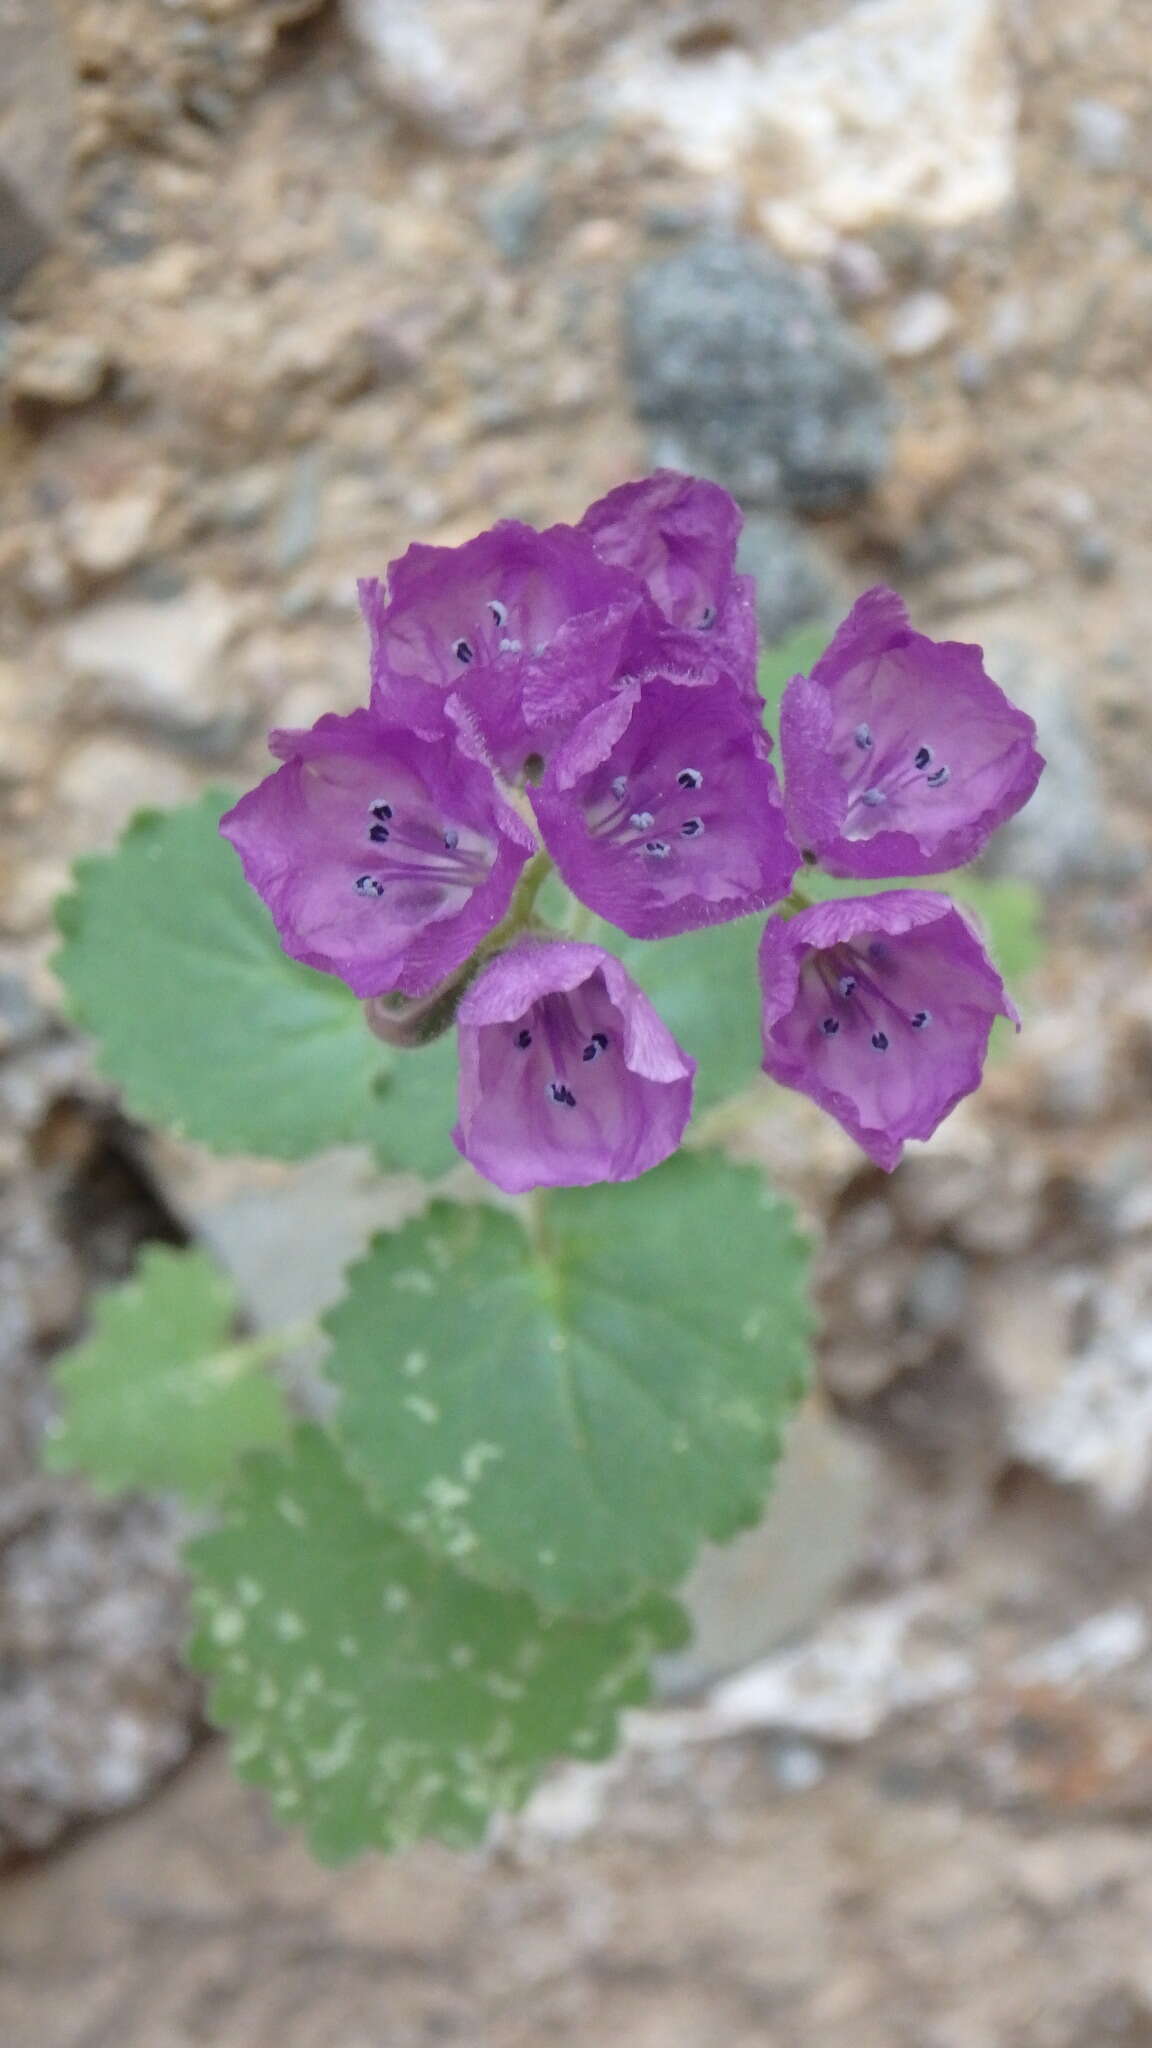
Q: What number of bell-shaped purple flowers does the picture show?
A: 7